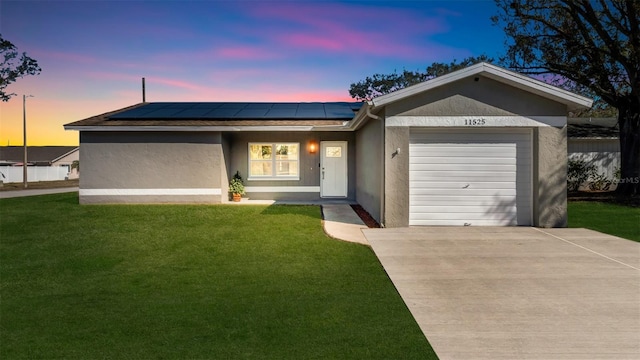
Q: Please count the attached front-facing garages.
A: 1